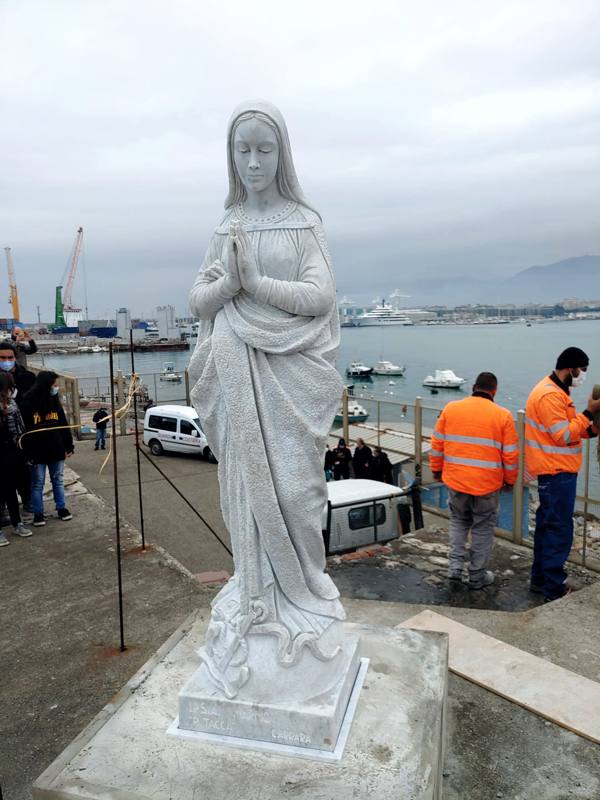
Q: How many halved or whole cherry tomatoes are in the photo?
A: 0